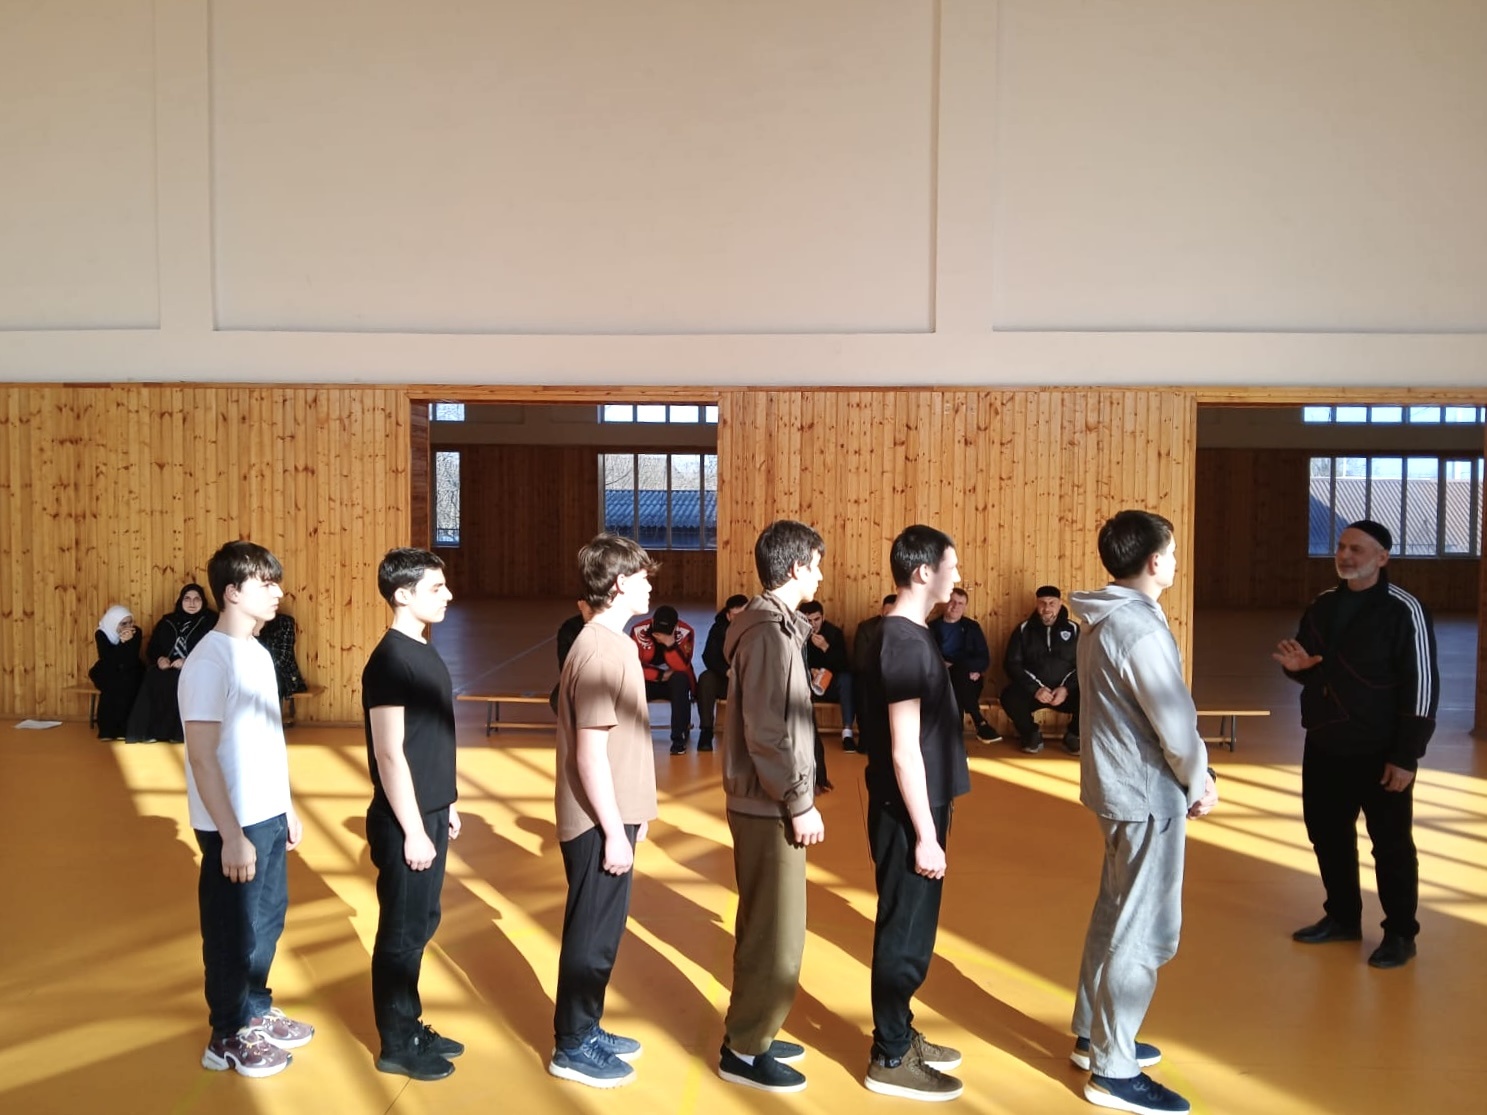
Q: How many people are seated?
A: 10